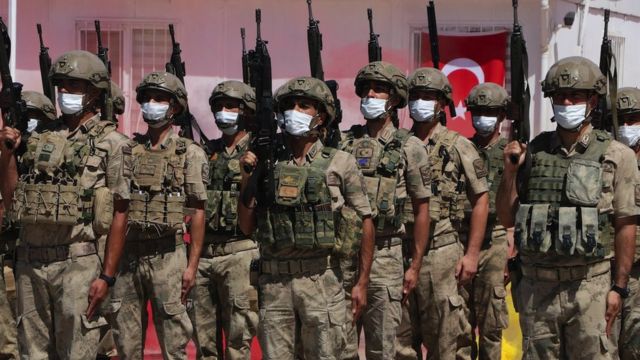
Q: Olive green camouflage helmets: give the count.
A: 11